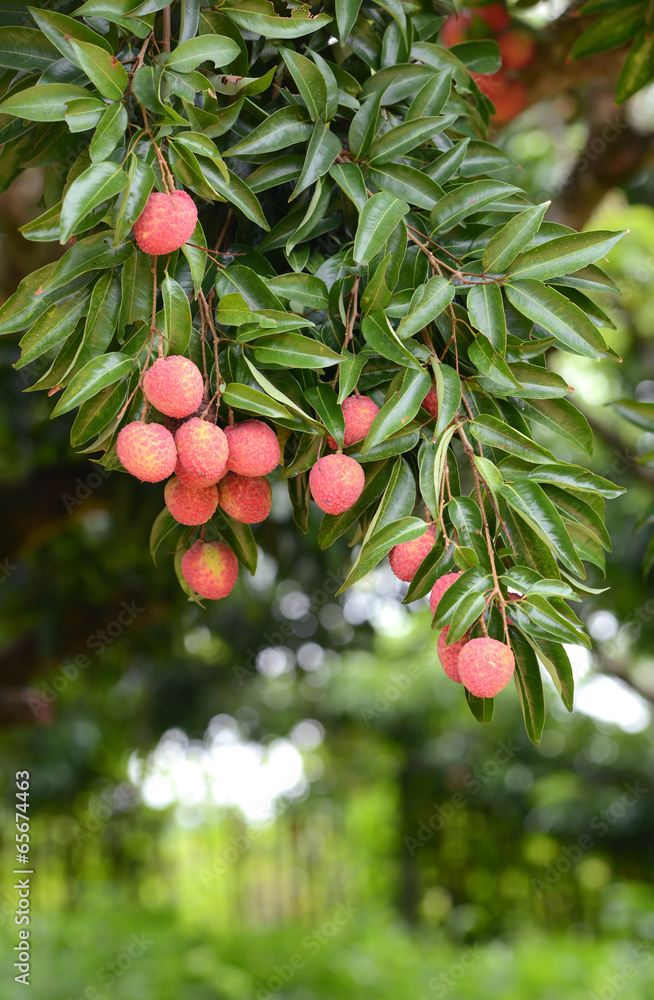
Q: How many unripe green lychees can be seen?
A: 0